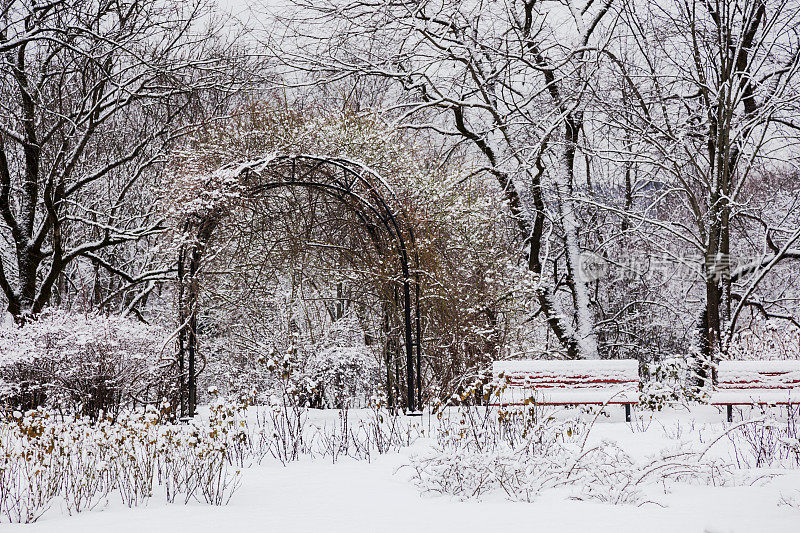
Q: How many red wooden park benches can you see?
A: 2